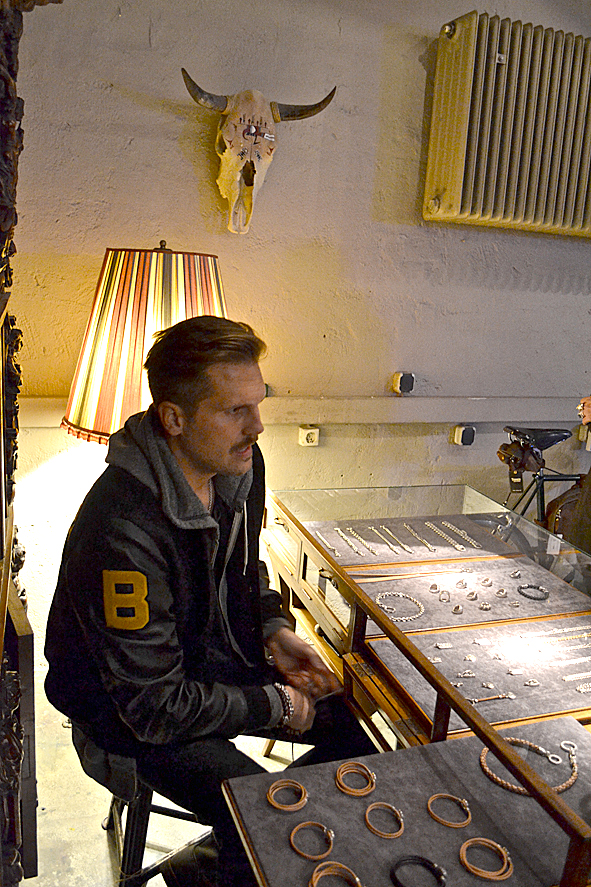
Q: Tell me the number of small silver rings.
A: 10